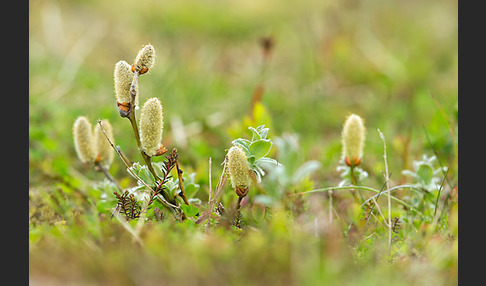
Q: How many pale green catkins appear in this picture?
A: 7